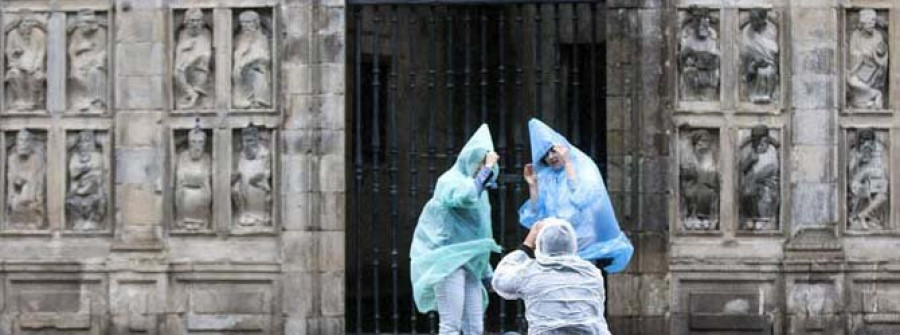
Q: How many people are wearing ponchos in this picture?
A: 3